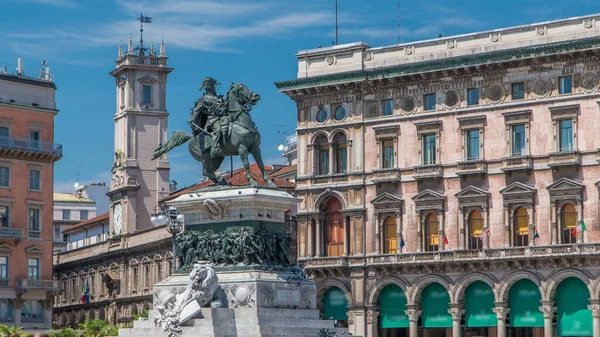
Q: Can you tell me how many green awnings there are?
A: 6